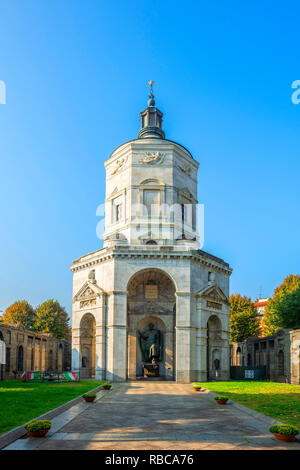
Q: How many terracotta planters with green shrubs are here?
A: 6